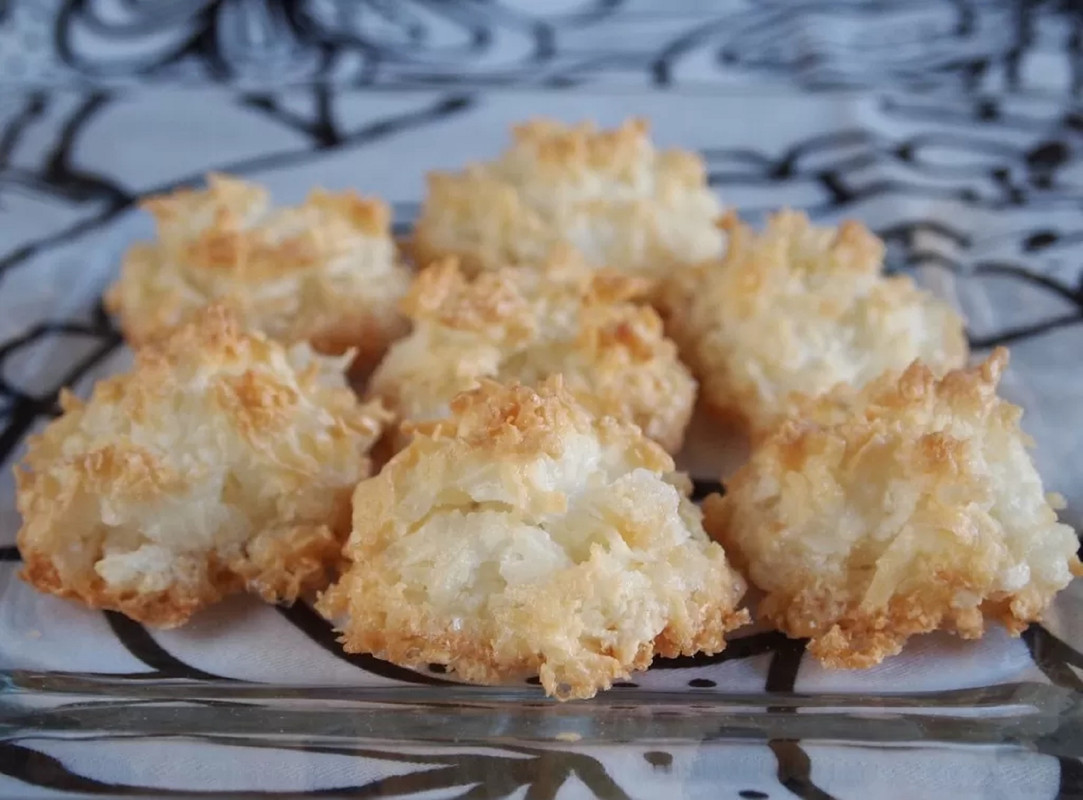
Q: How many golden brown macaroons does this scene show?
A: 7